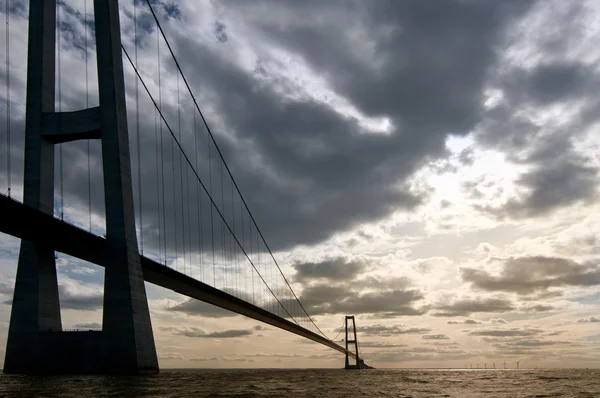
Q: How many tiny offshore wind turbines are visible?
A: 7